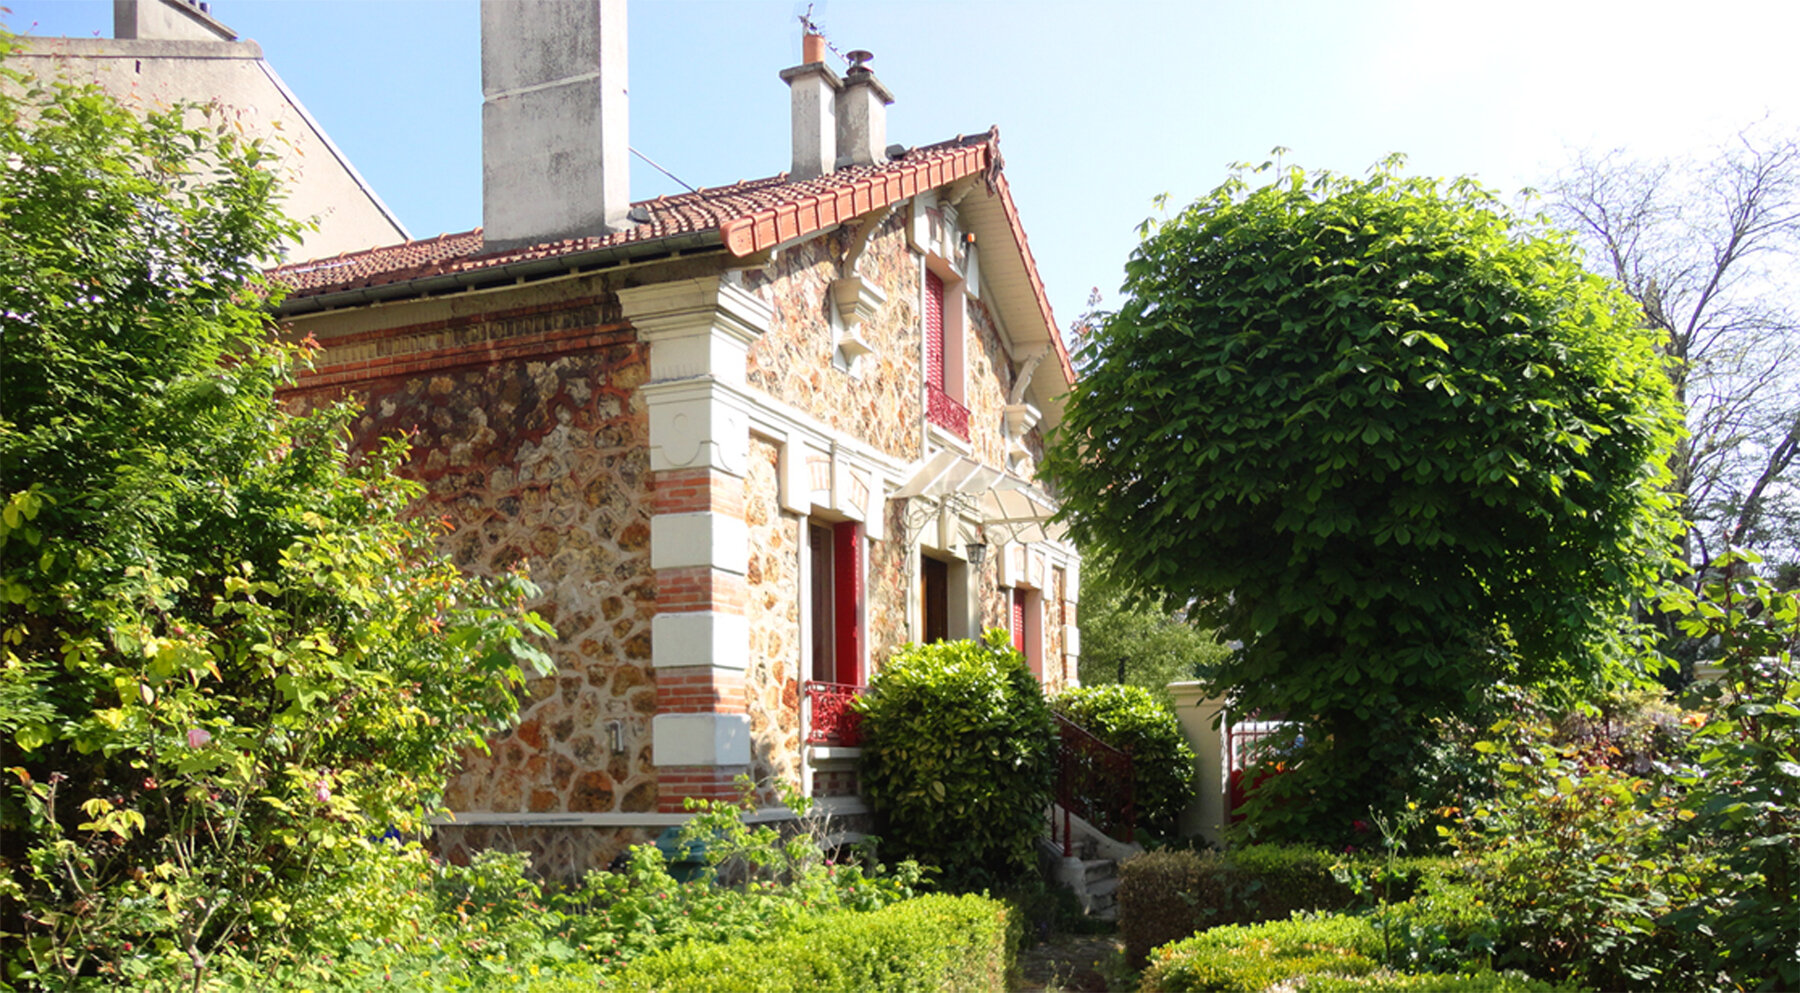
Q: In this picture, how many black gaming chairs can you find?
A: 0